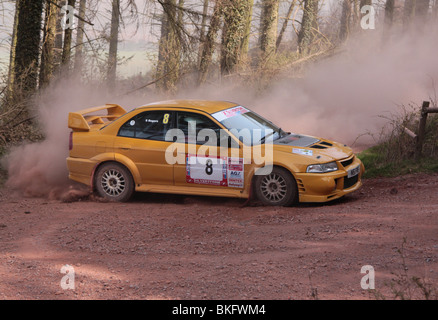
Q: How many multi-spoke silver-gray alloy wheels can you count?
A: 2